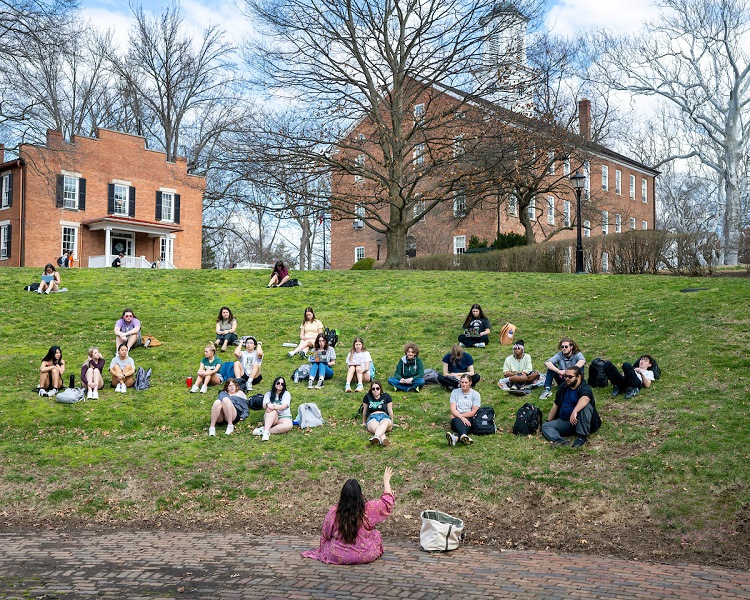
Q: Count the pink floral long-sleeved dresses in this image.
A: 1